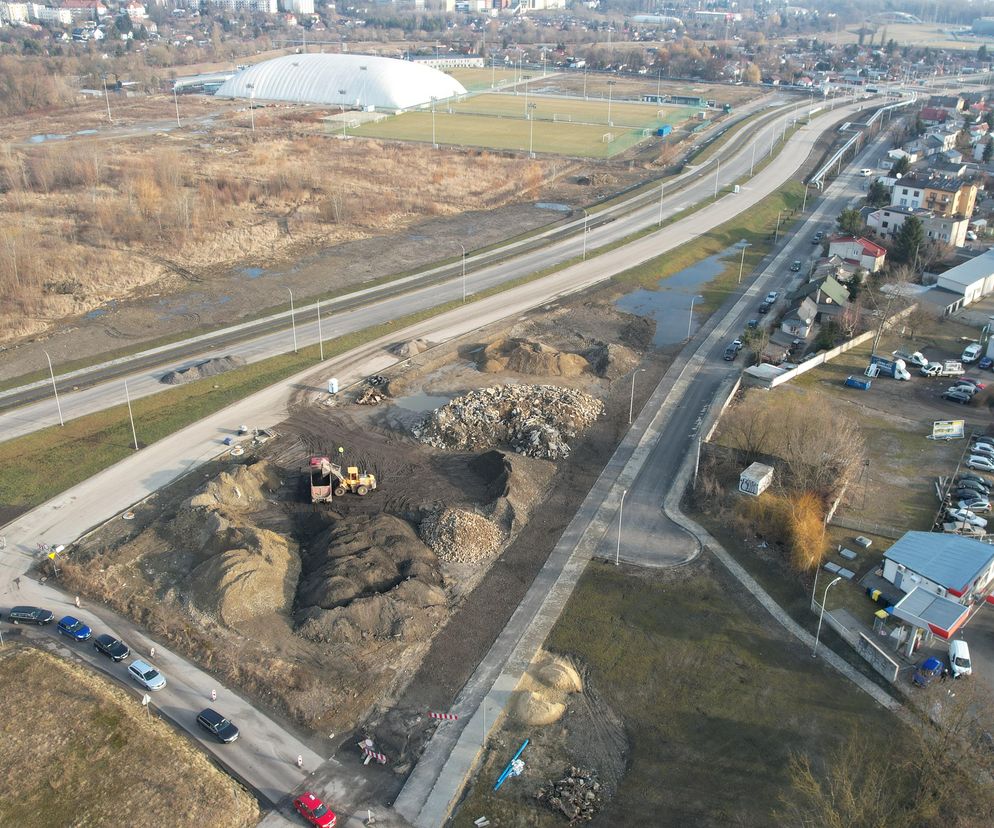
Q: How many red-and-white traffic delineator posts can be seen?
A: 4